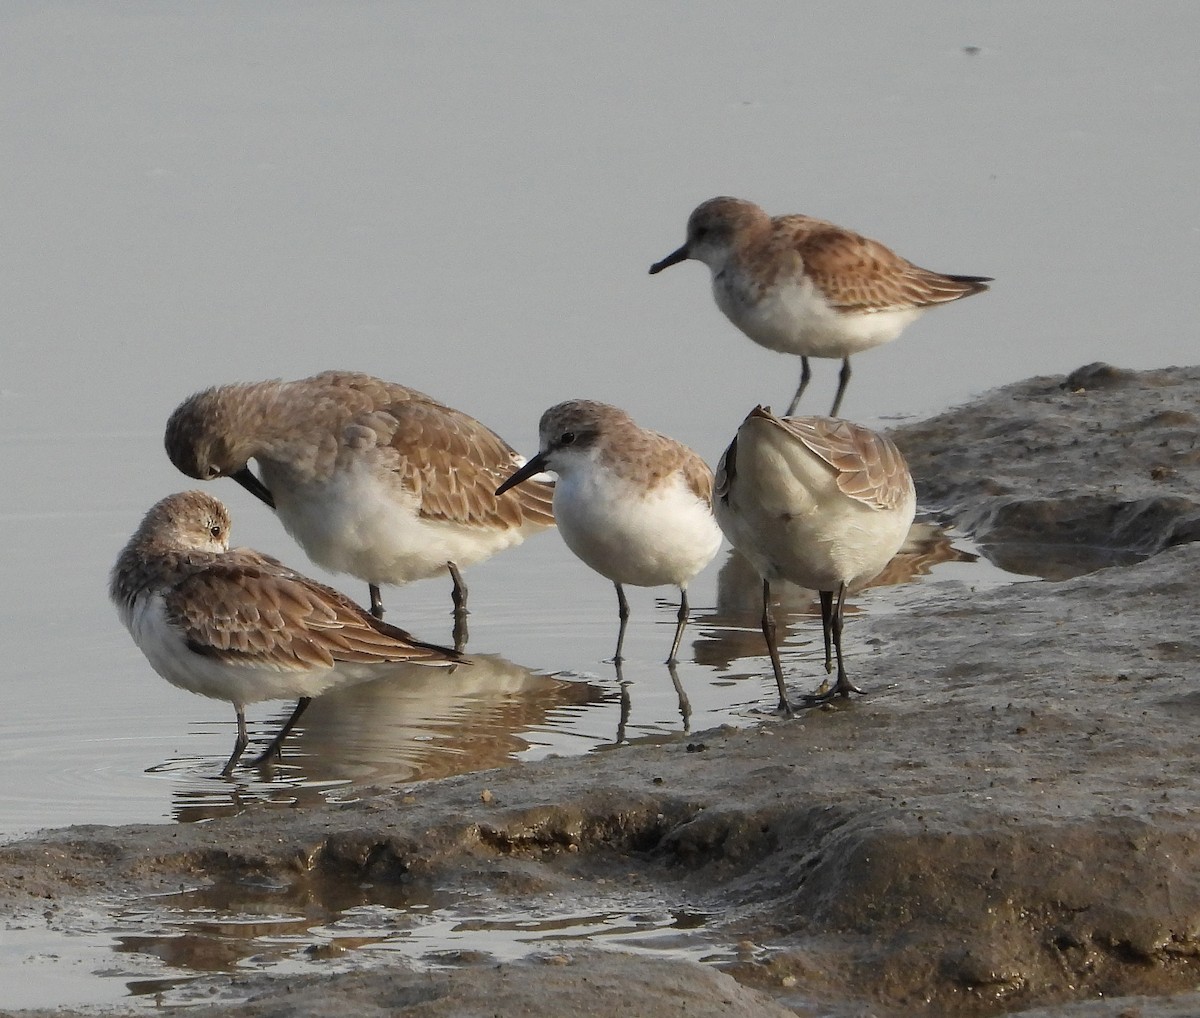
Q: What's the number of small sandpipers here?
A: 5